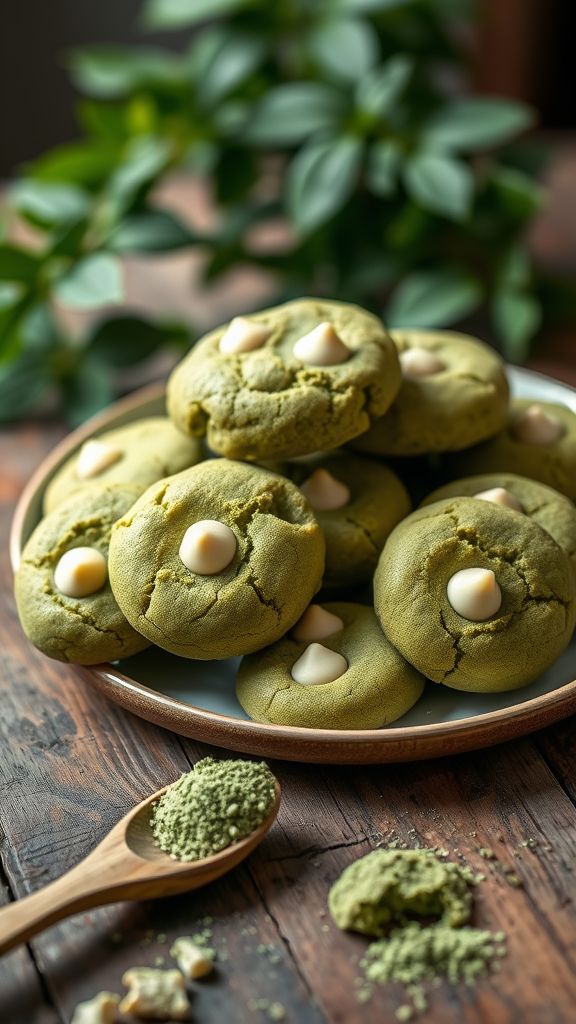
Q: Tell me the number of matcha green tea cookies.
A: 10